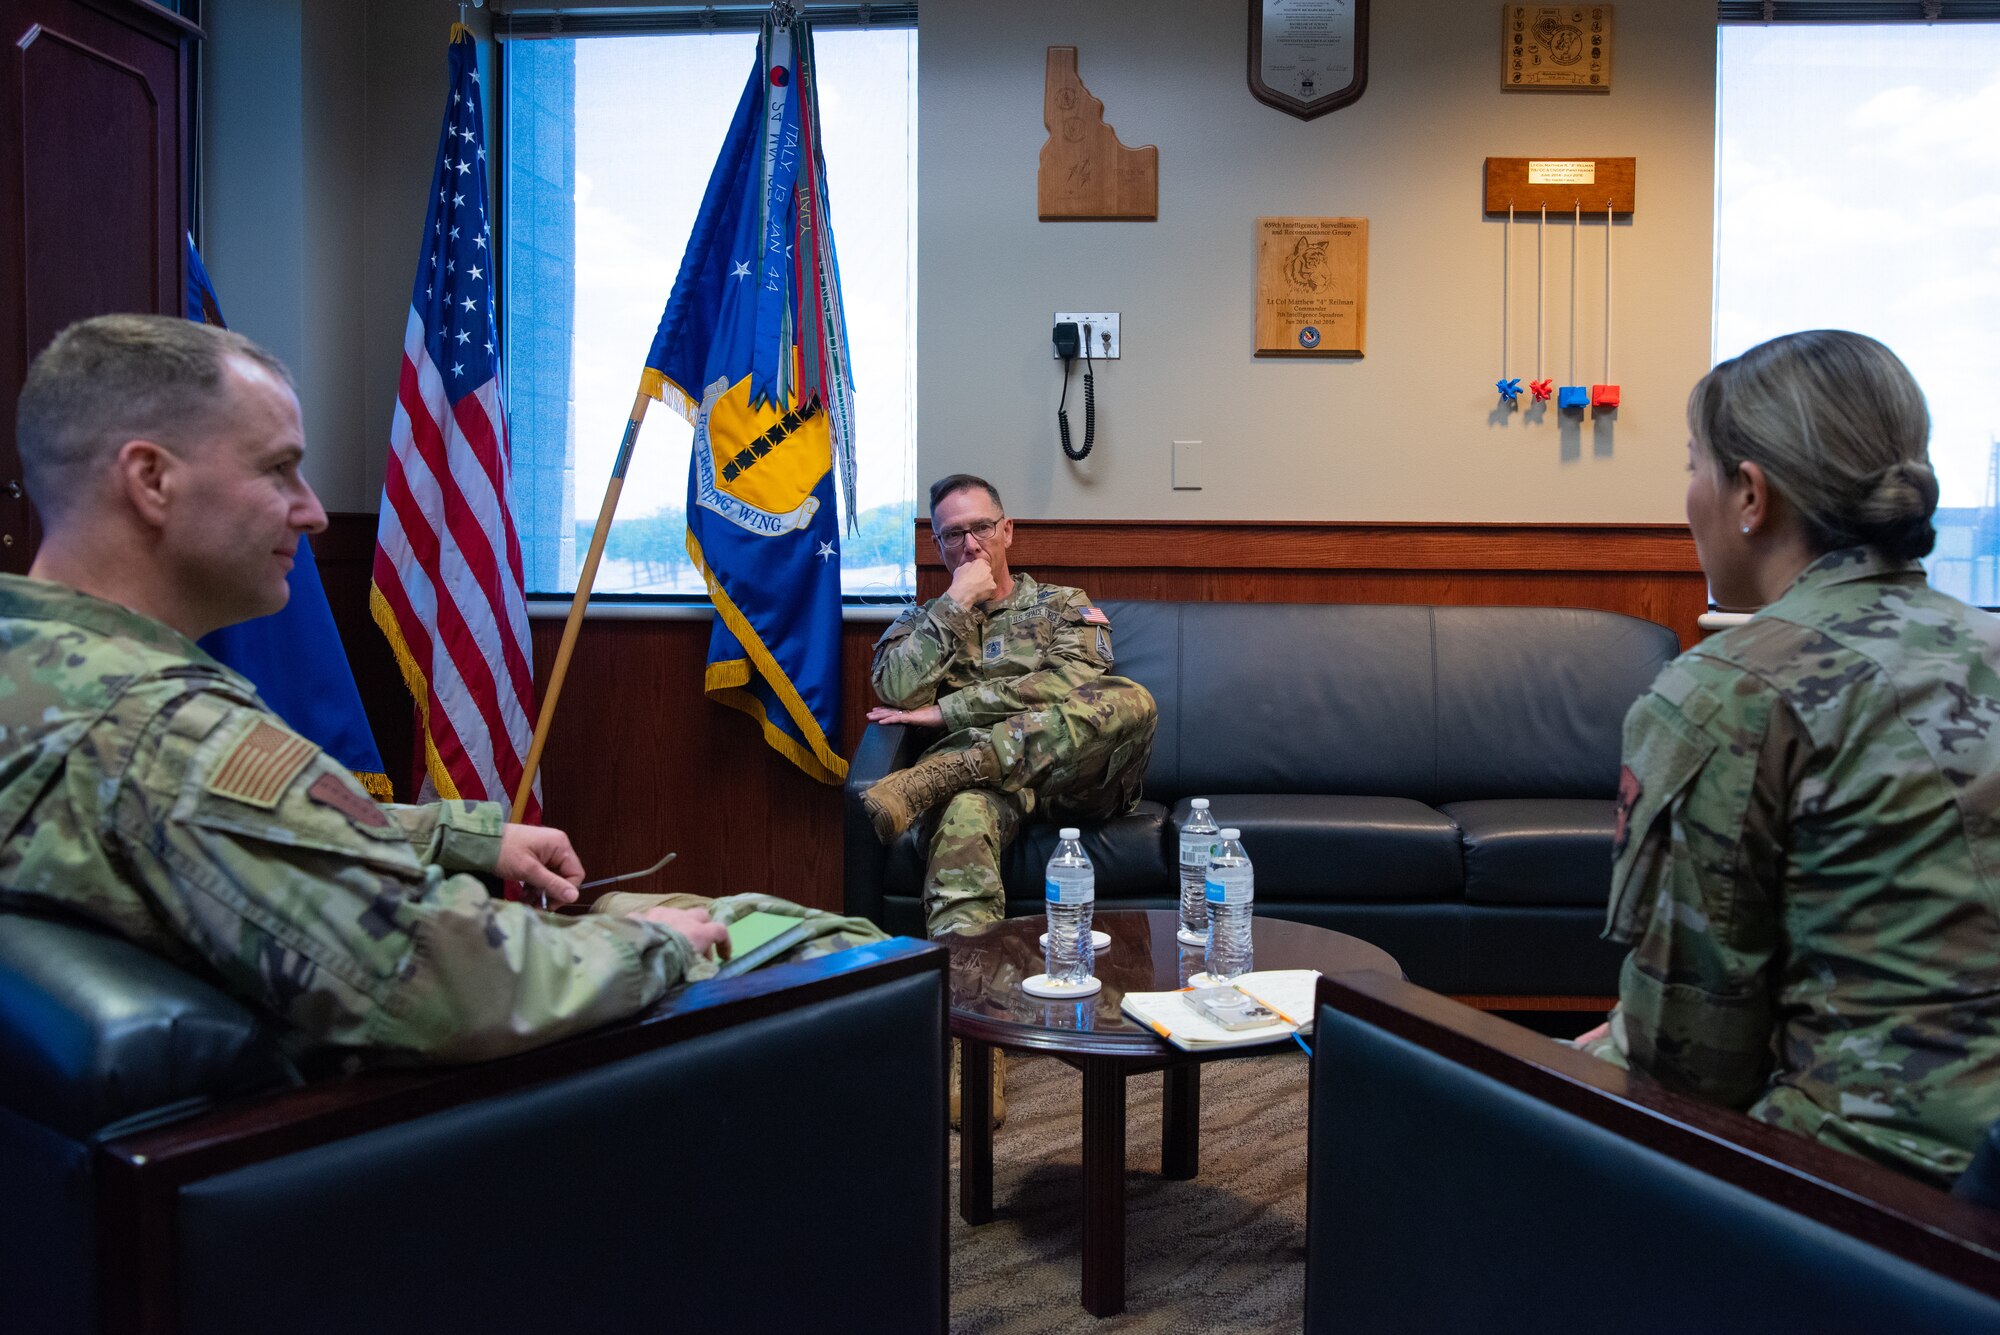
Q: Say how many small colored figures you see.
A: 4